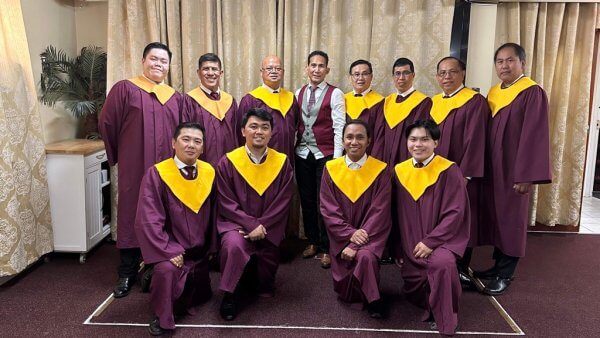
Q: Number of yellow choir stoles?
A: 11